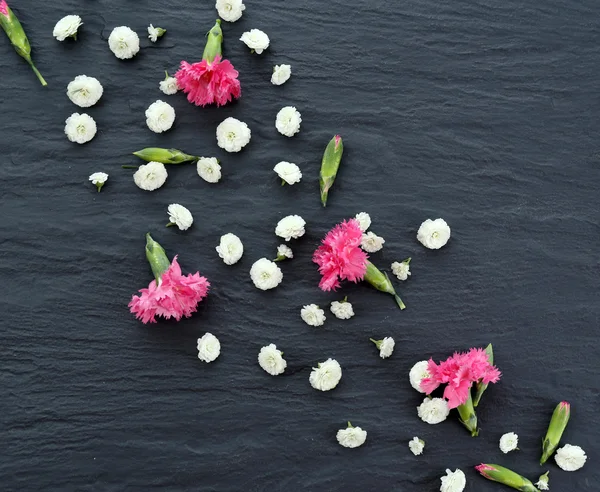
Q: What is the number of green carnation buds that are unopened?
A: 5